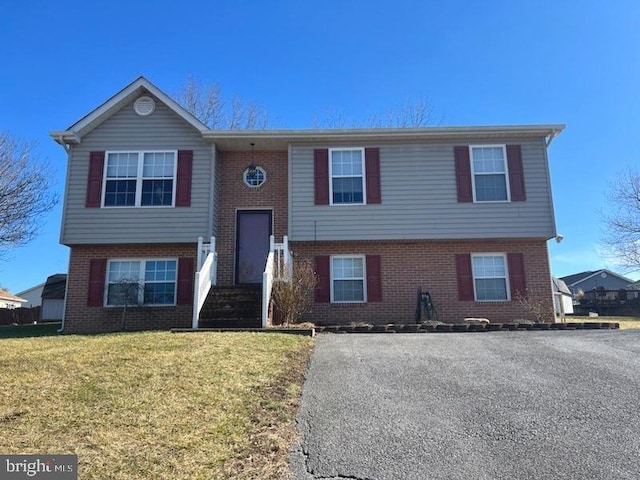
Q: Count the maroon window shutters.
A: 12